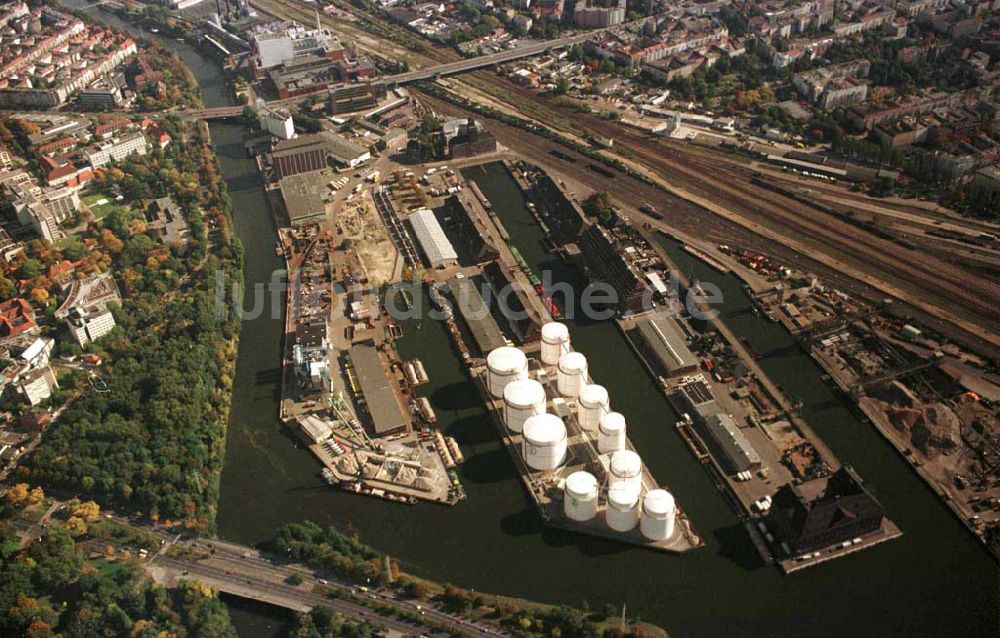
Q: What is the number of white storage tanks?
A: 11